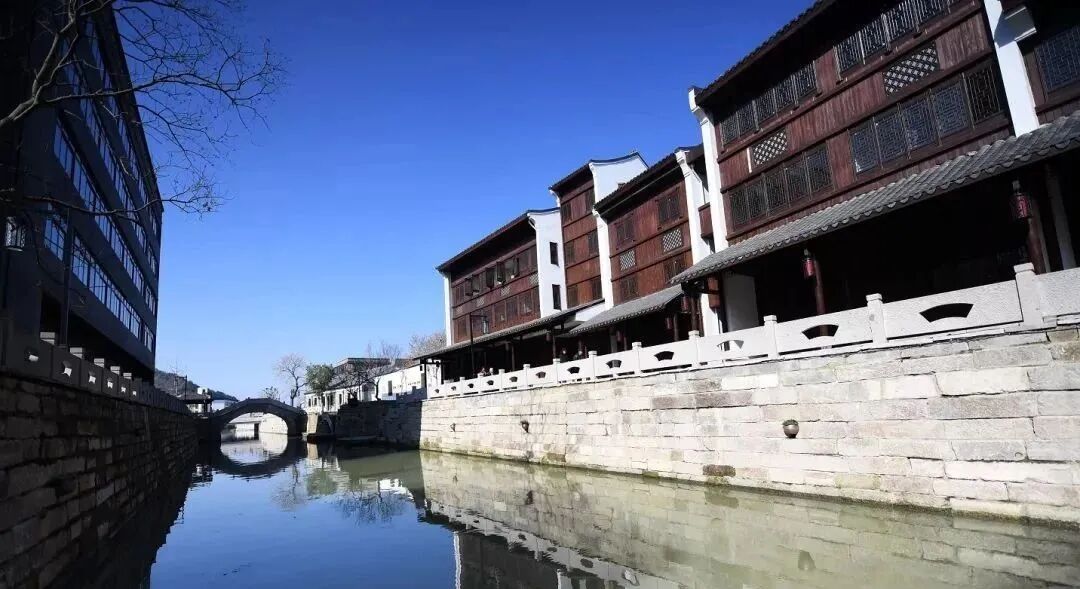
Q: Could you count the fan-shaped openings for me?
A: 12